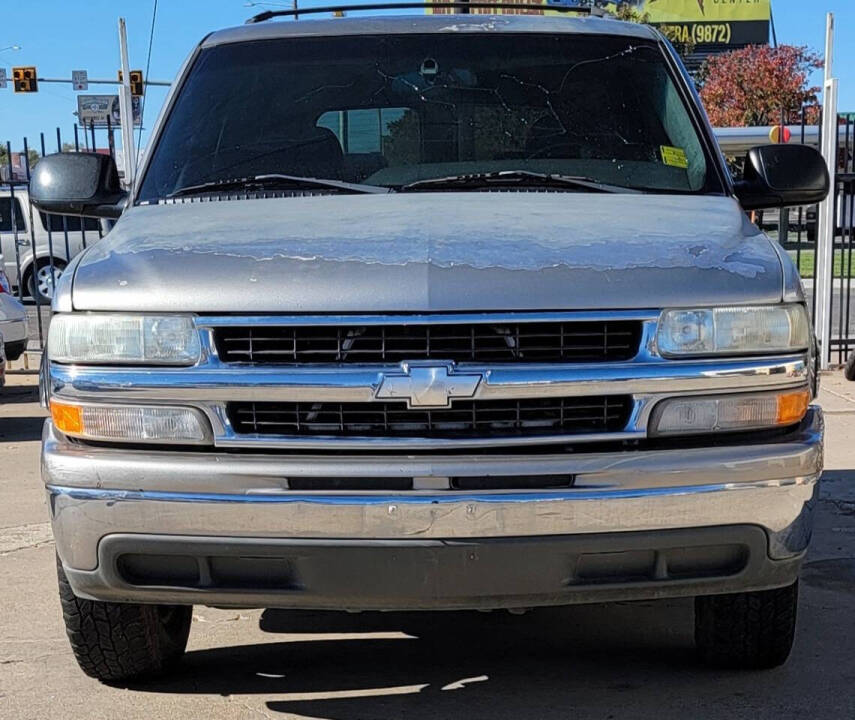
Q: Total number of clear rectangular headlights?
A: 2